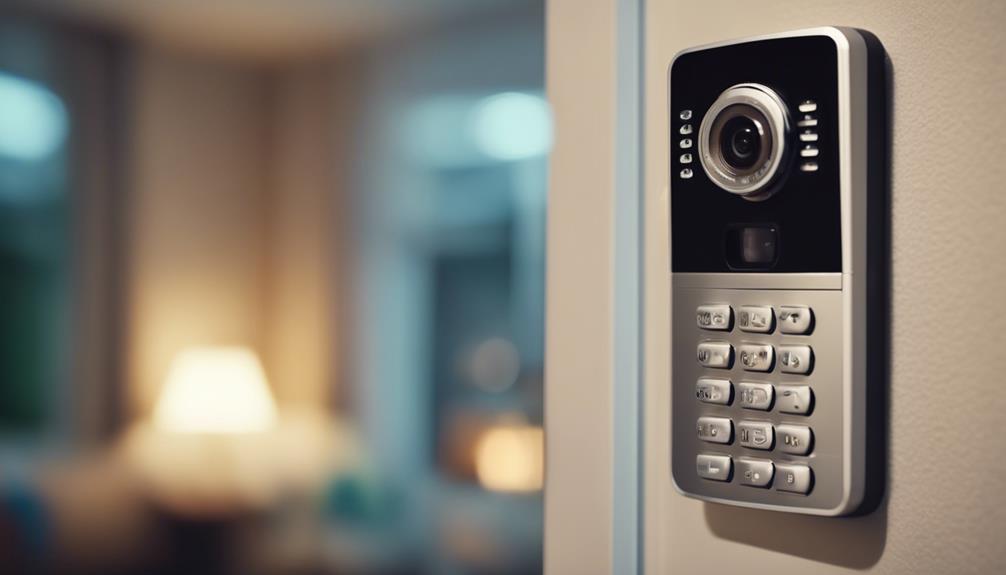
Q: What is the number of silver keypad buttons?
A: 15